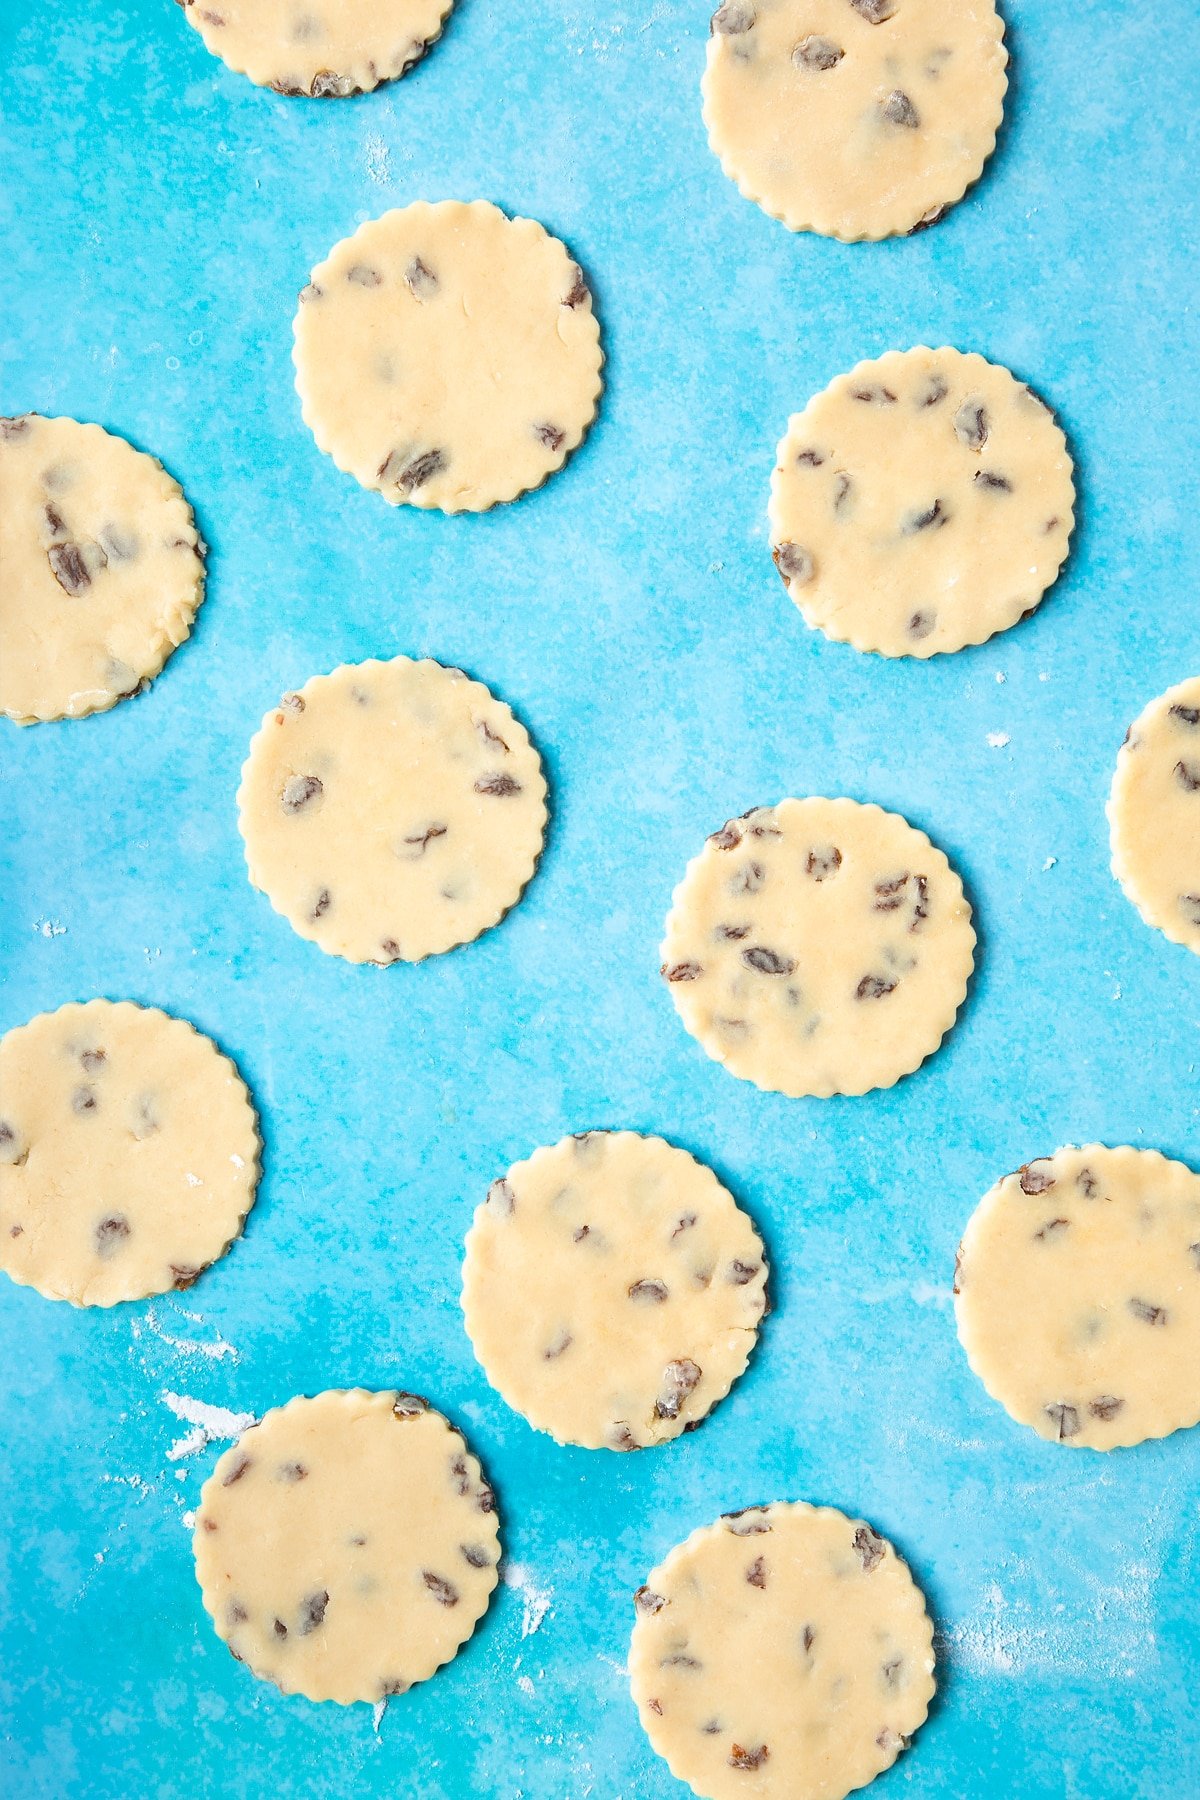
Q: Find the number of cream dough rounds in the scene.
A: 13